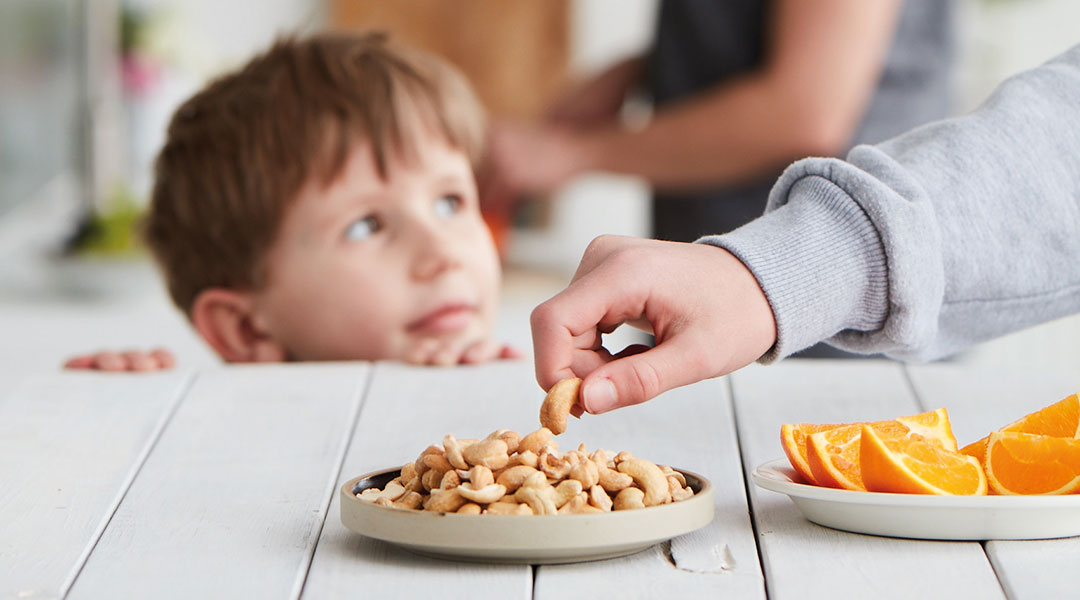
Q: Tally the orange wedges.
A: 5